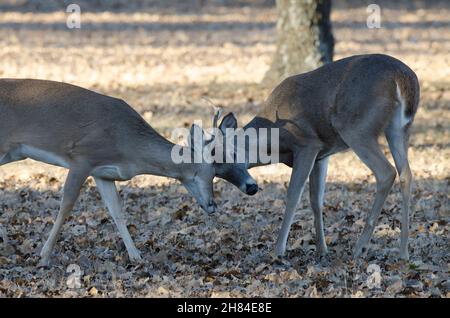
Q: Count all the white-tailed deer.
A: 2